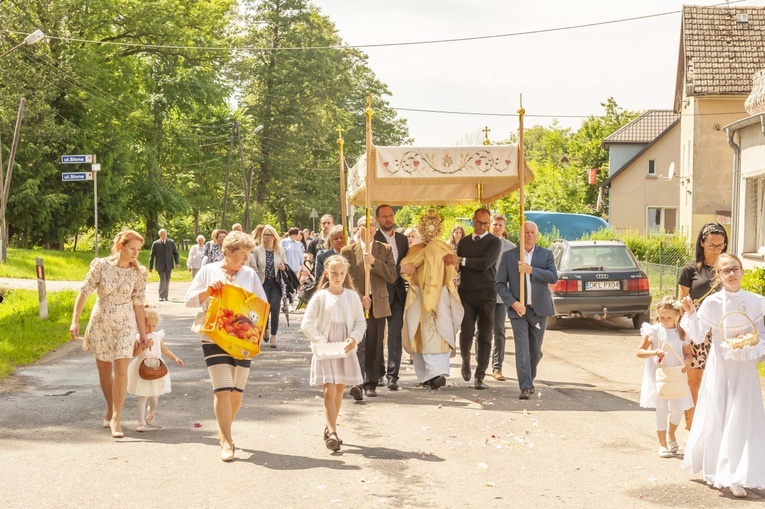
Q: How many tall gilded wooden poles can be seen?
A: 4